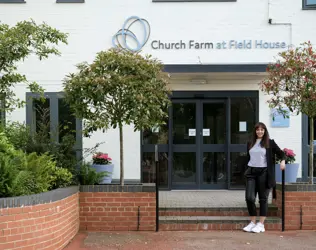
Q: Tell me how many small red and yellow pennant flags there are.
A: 0